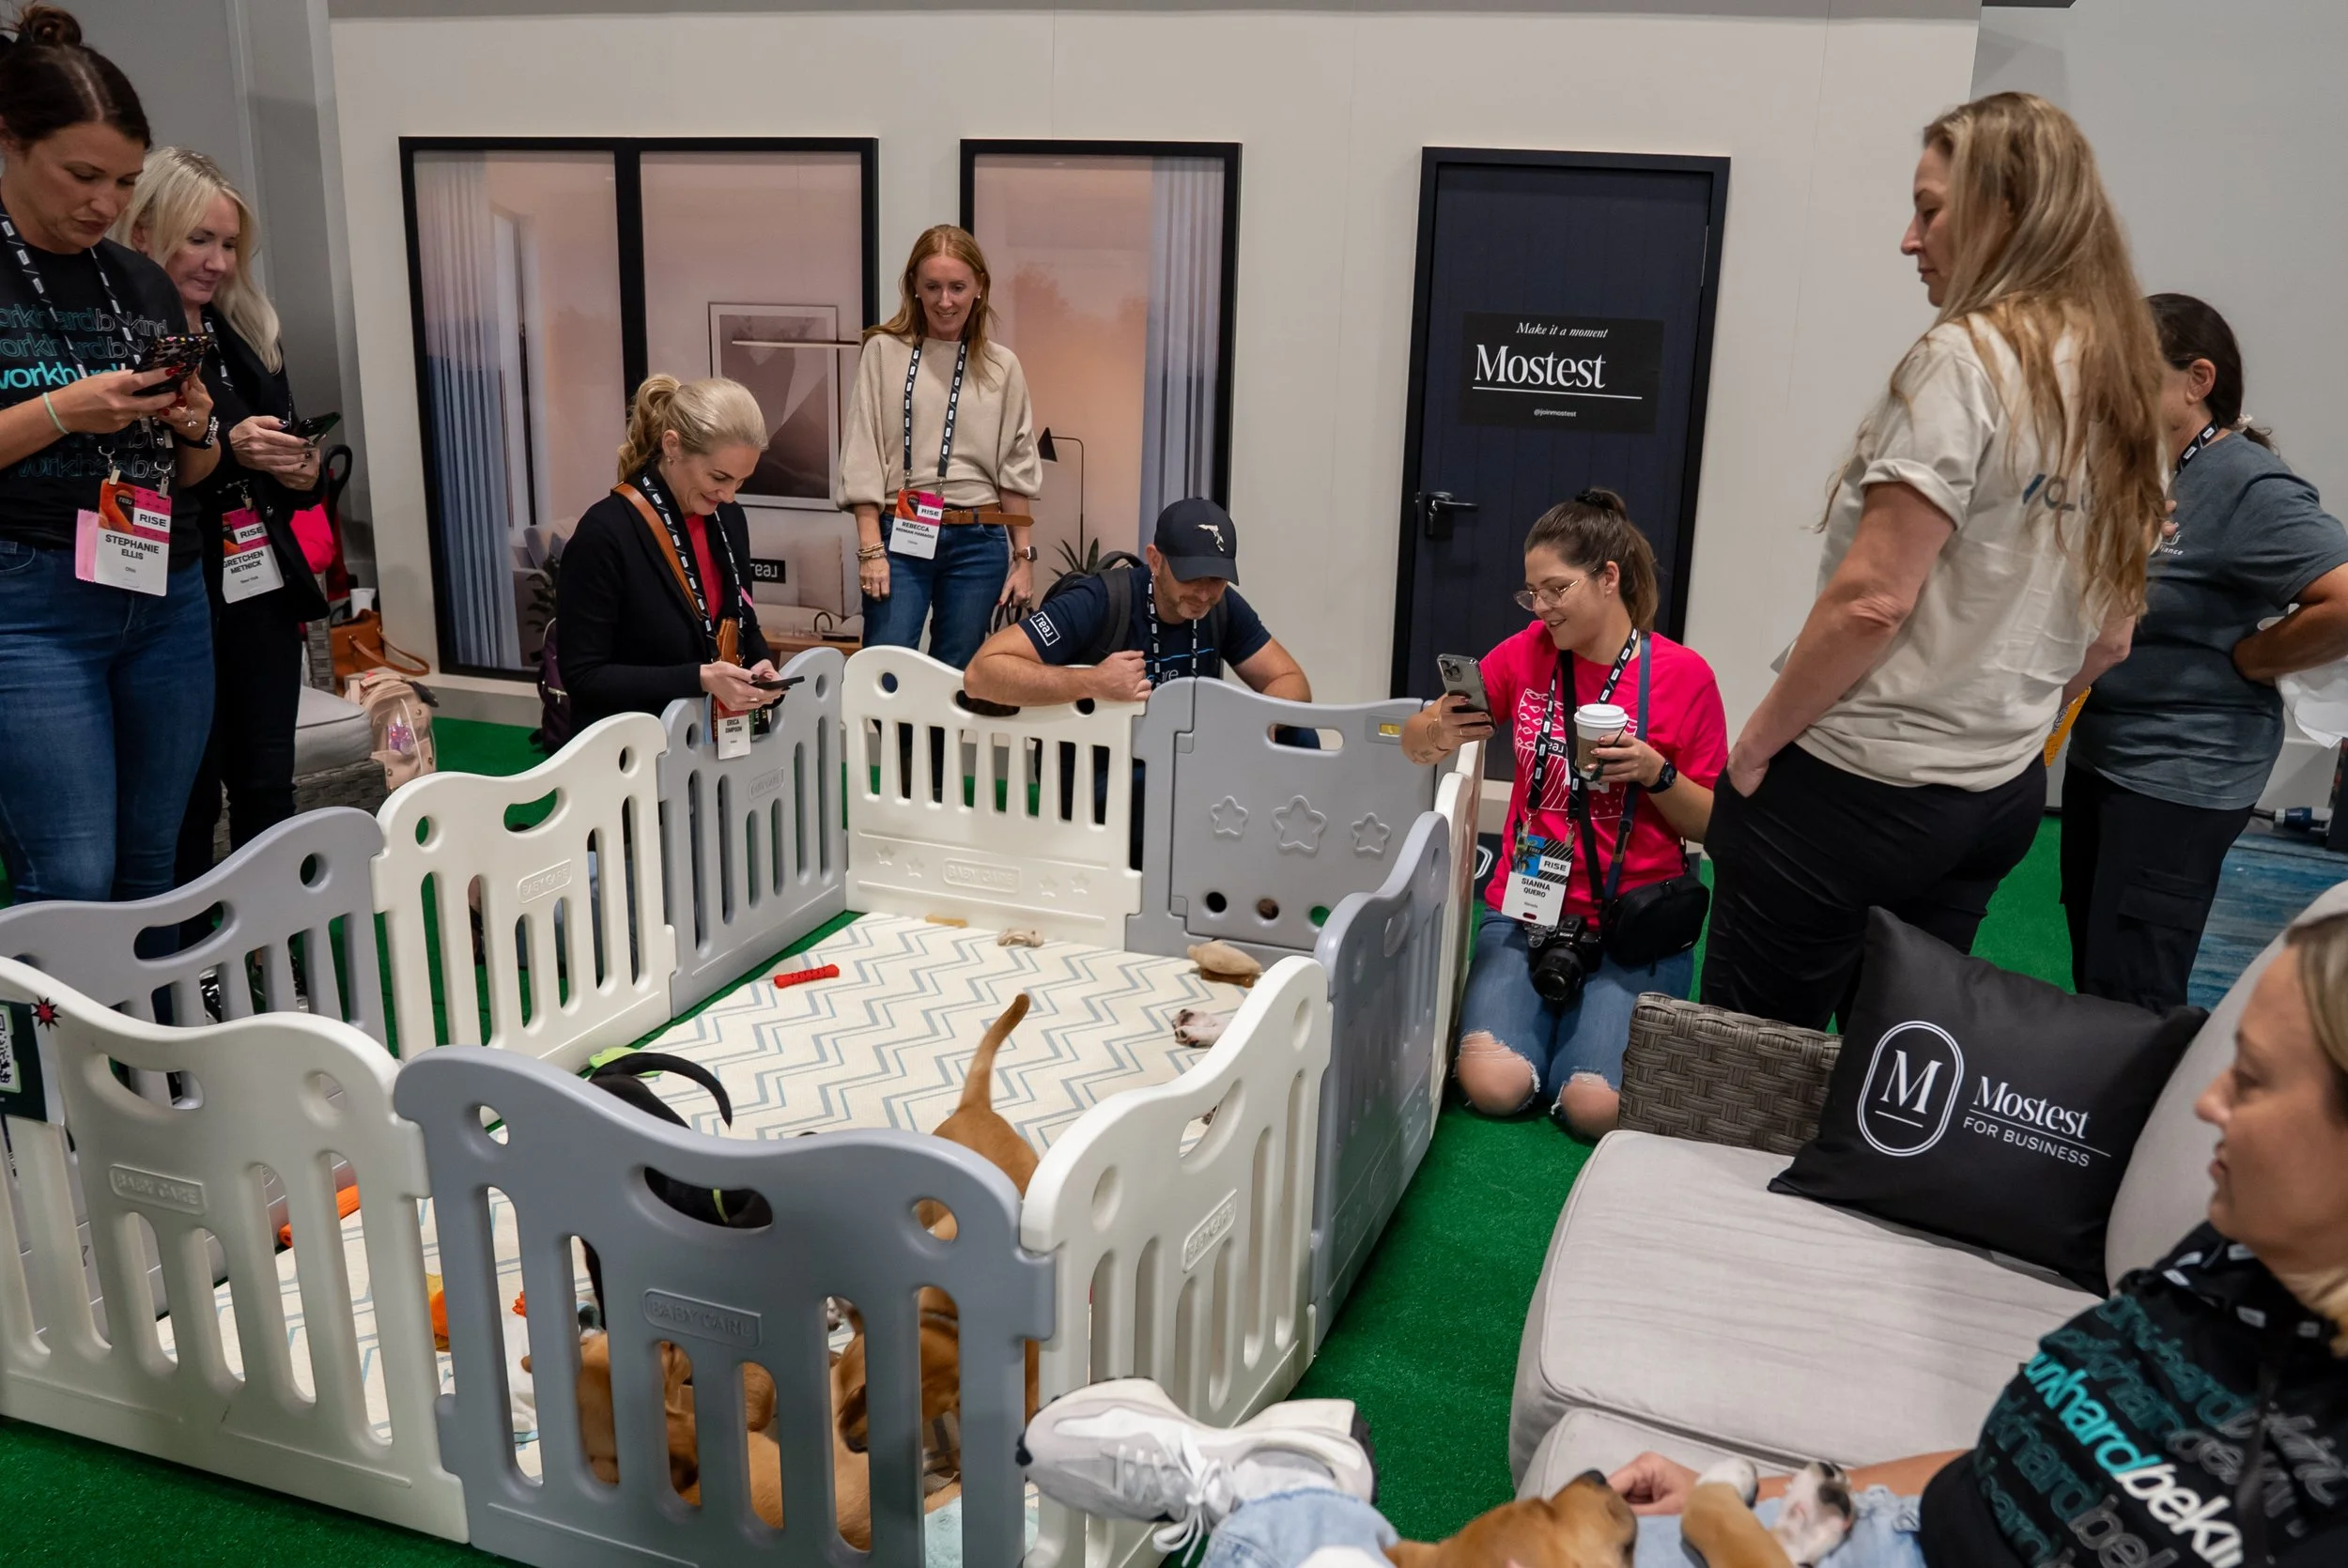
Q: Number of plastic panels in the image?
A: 10